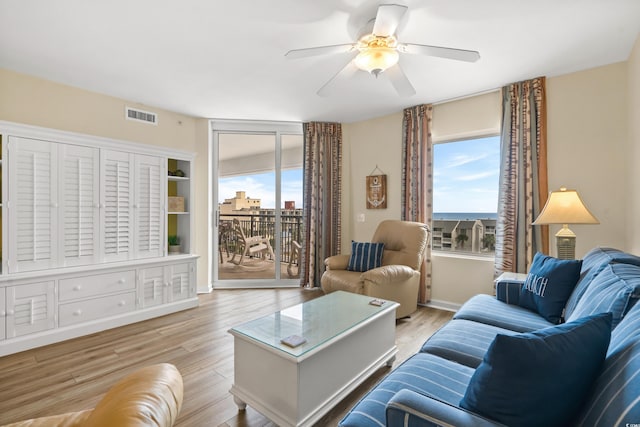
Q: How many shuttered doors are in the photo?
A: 7